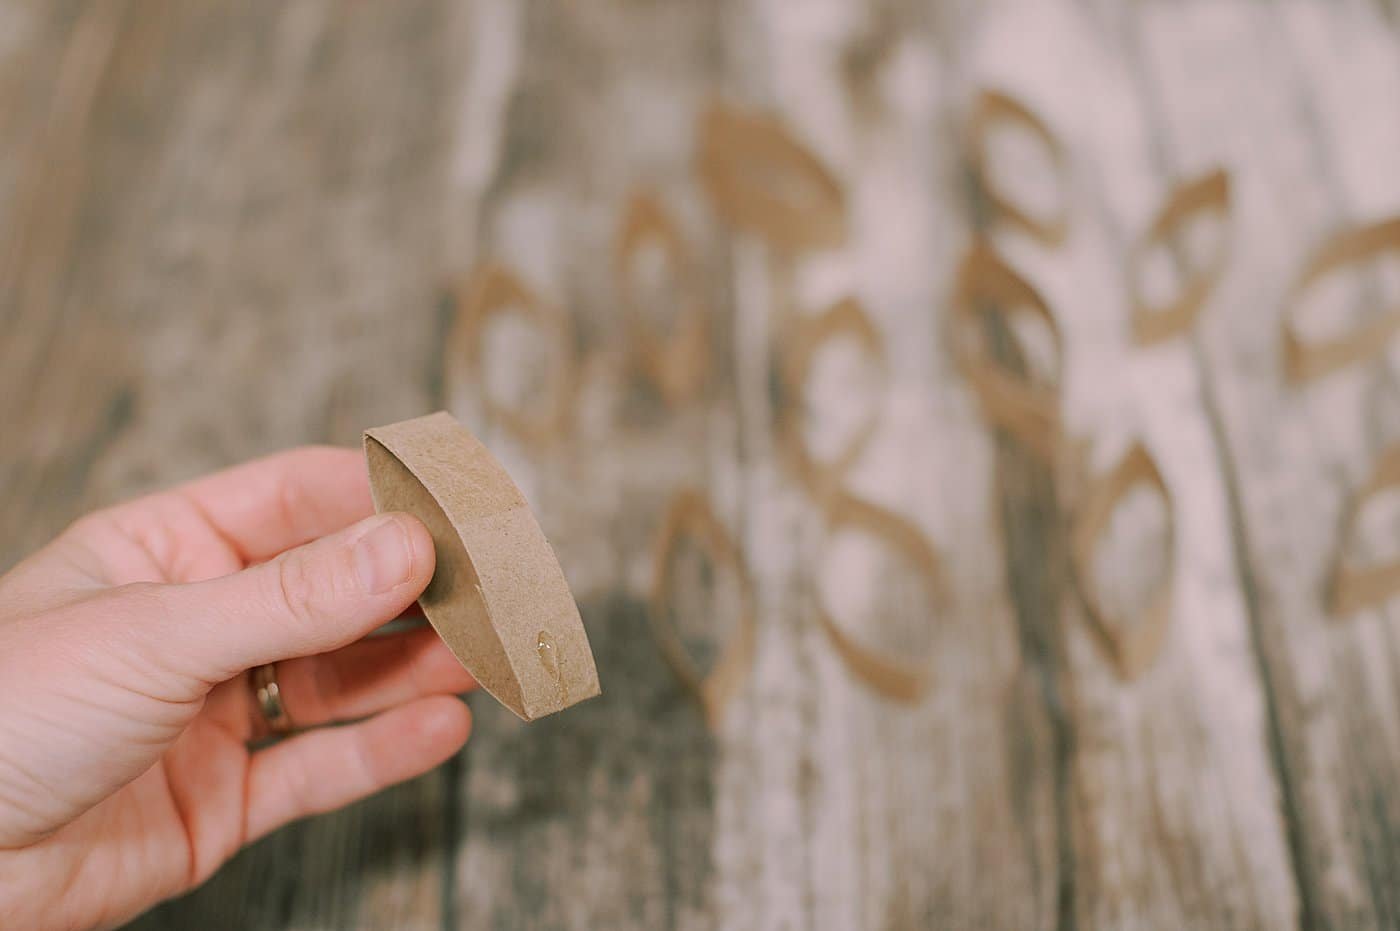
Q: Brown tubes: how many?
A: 13